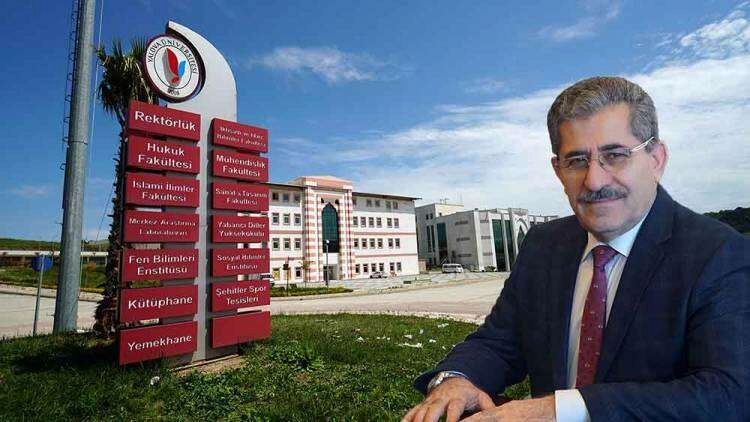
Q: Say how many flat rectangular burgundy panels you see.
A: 14